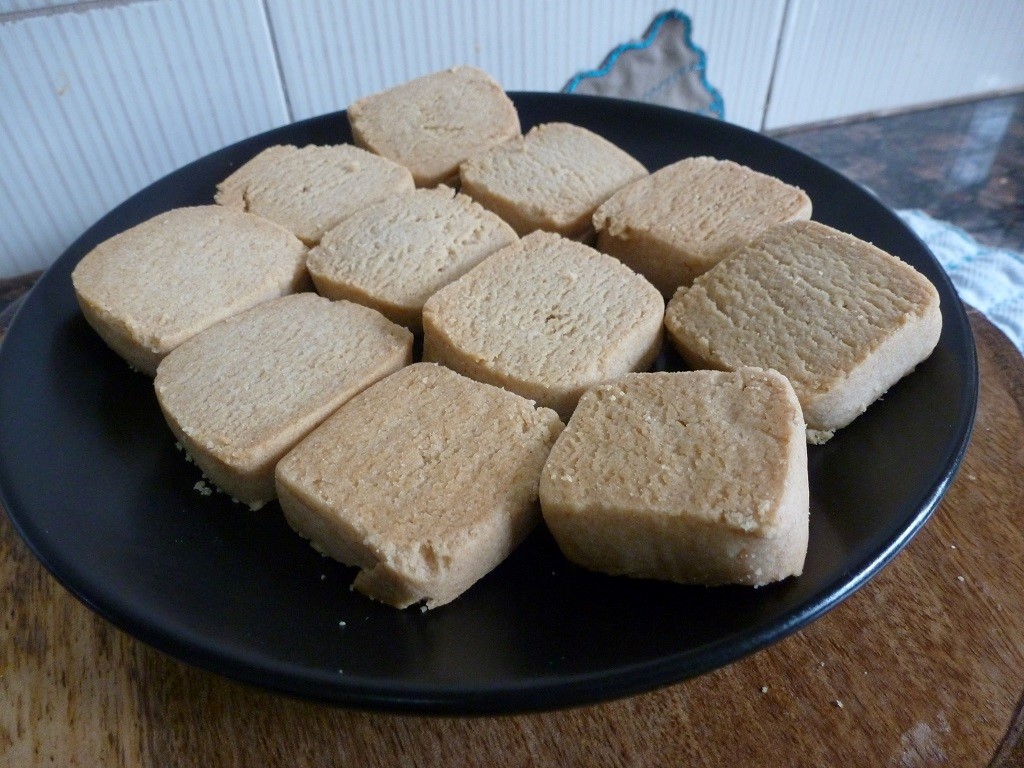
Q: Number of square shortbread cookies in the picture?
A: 11